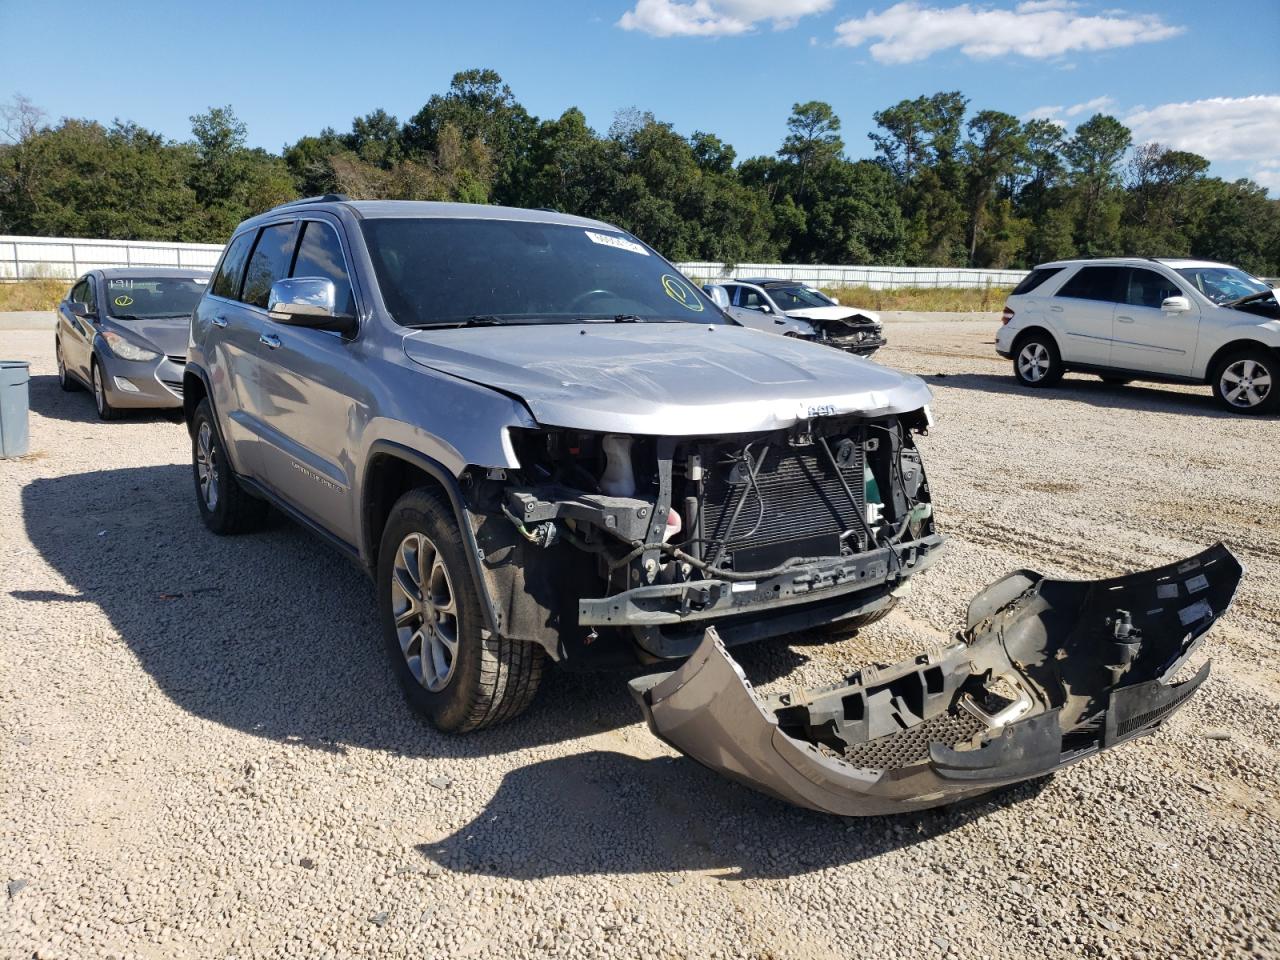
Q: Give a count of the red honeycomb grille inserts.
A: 0